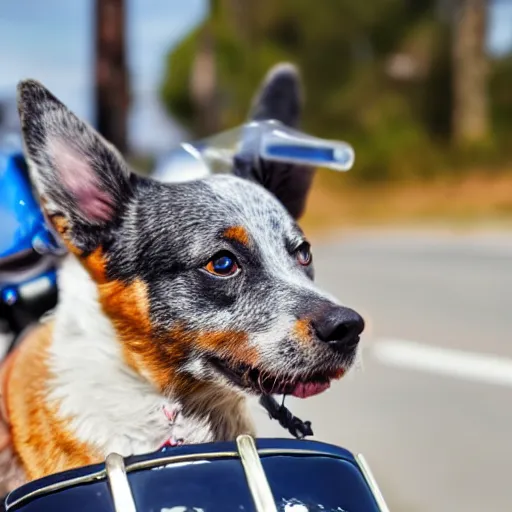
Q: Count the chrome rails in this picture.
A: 3